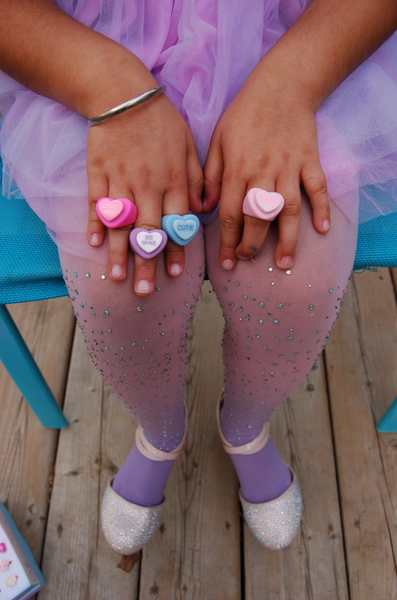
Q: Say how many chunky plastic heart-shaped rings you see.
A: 4